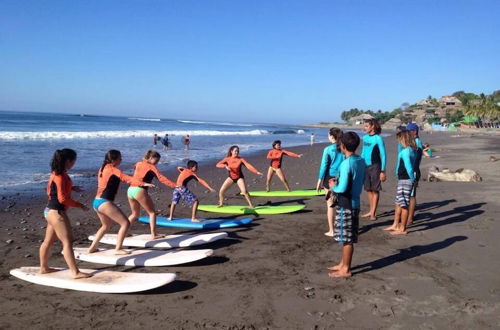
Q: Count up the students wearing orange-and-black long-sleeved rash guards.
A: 6